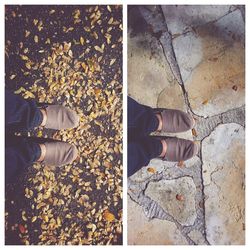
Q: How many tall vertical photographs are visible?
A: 2